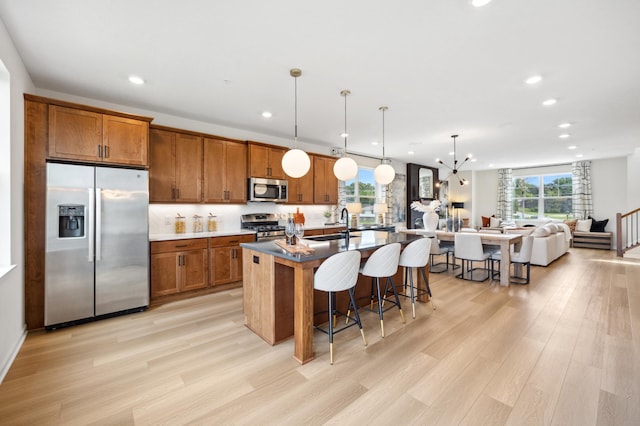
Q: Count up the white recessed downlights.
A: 15